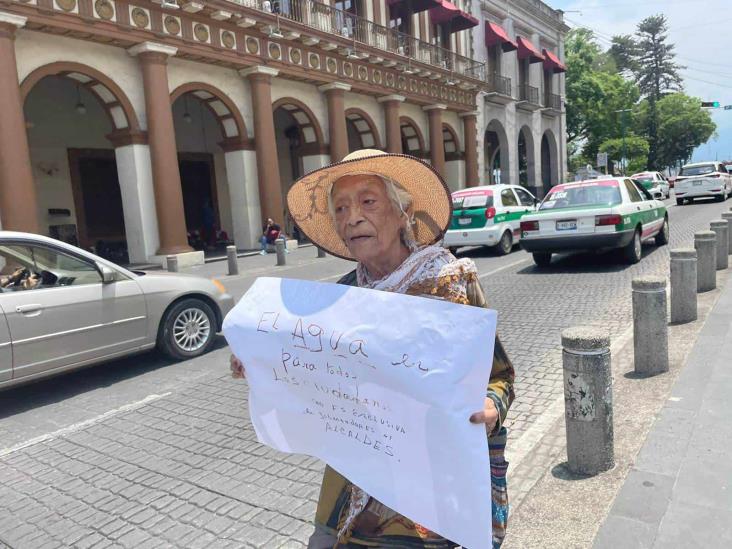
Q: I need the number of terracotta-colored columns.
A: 7